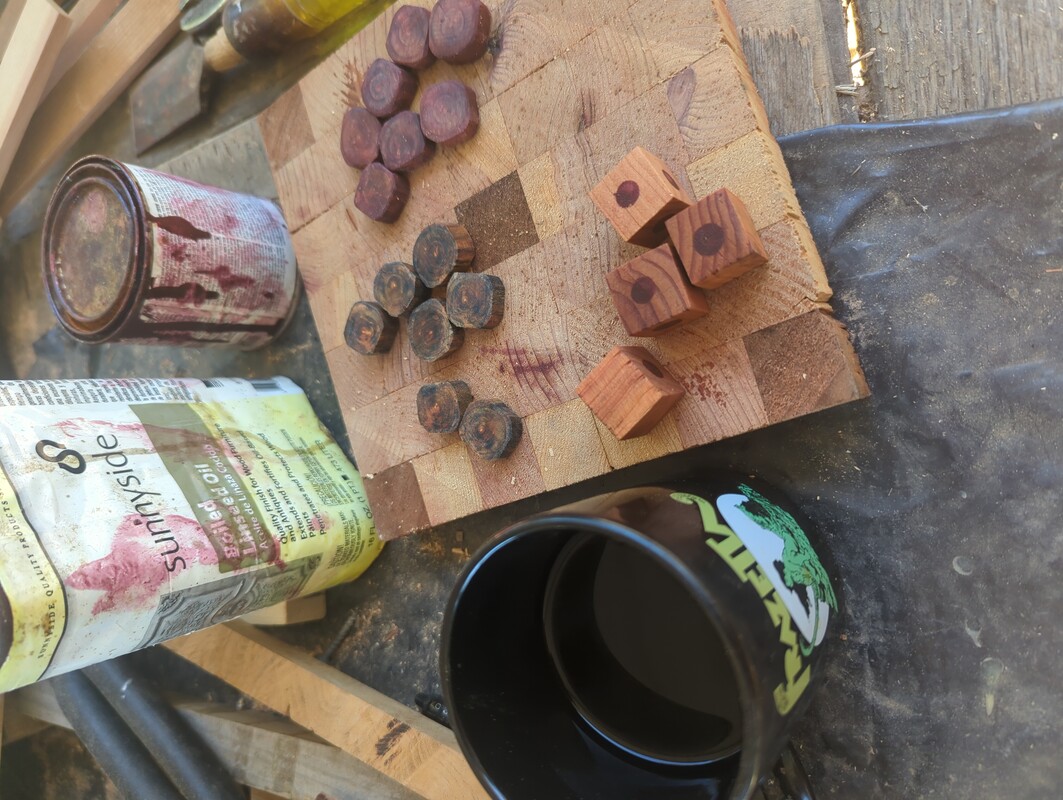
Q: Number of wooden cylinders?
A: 14